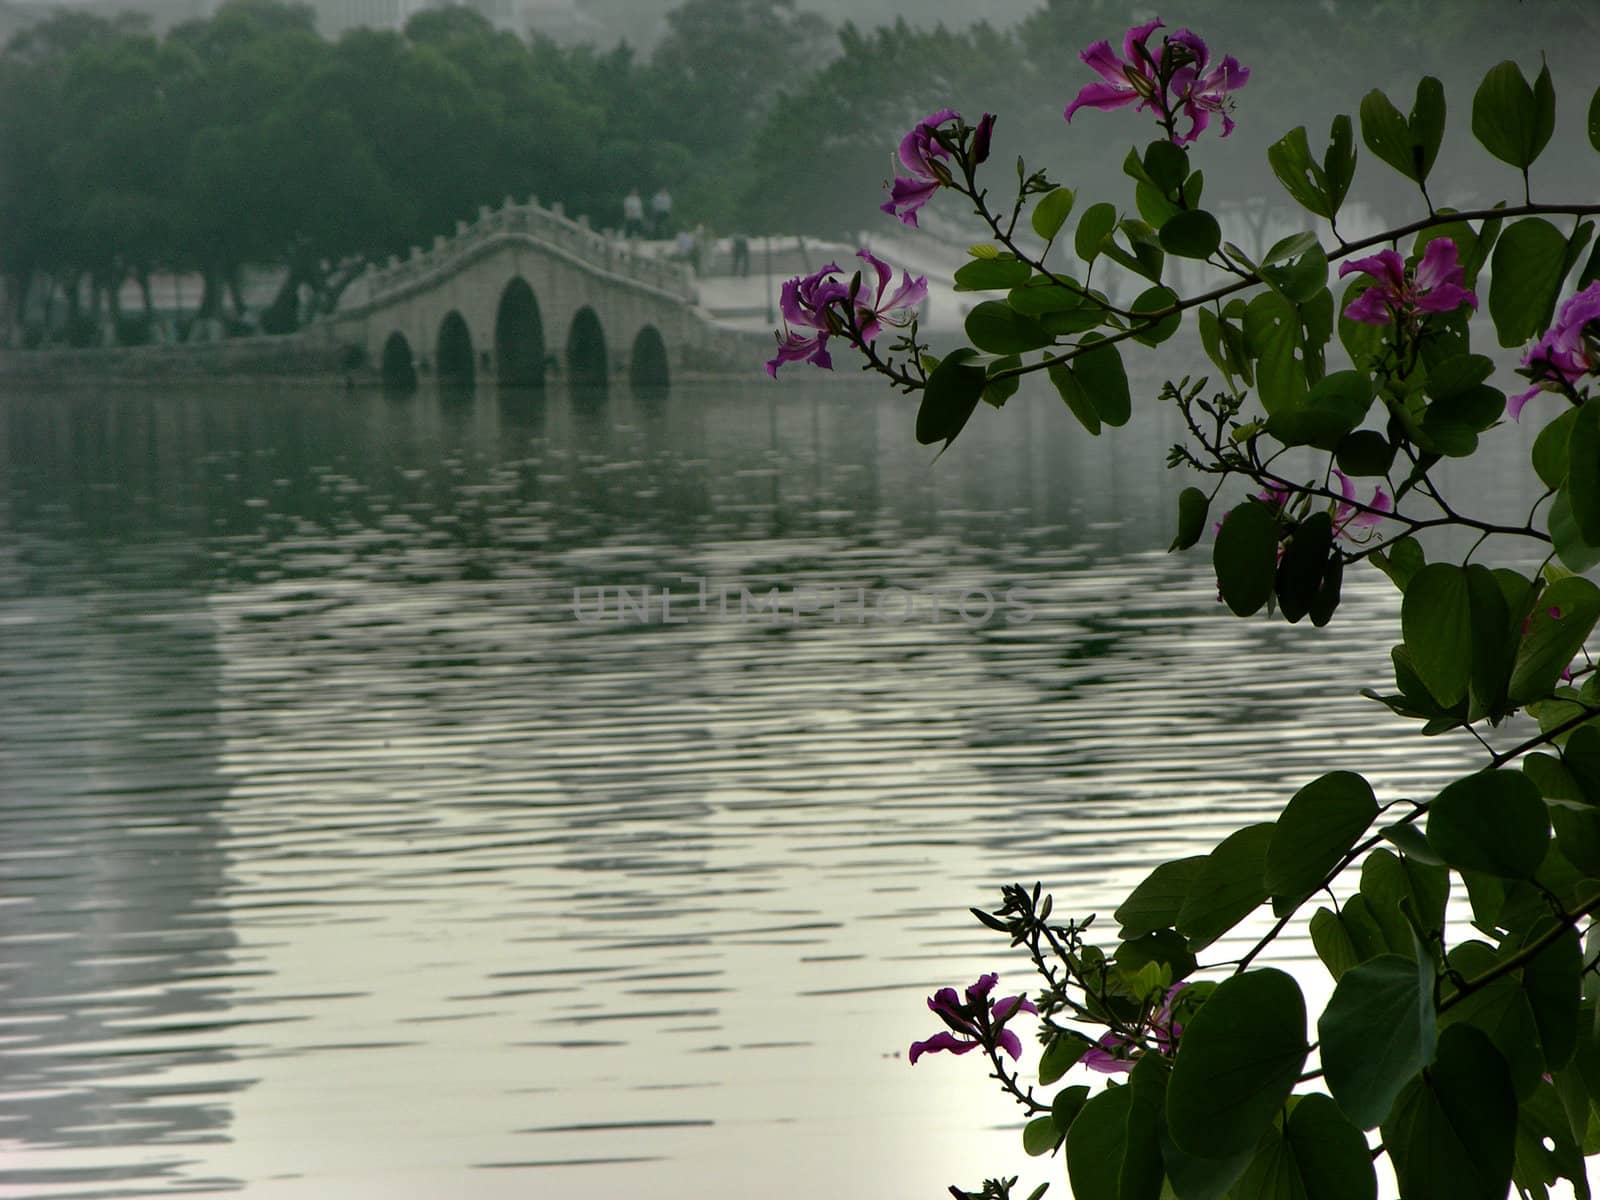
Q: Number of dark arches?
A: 5